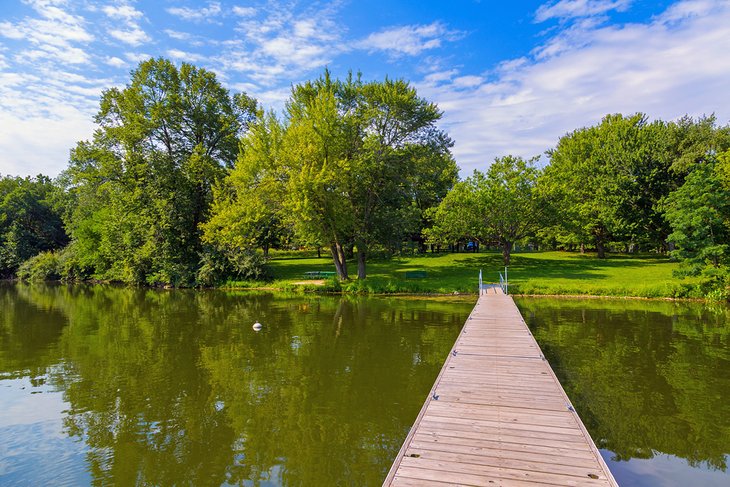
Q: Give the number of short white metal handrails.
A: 2